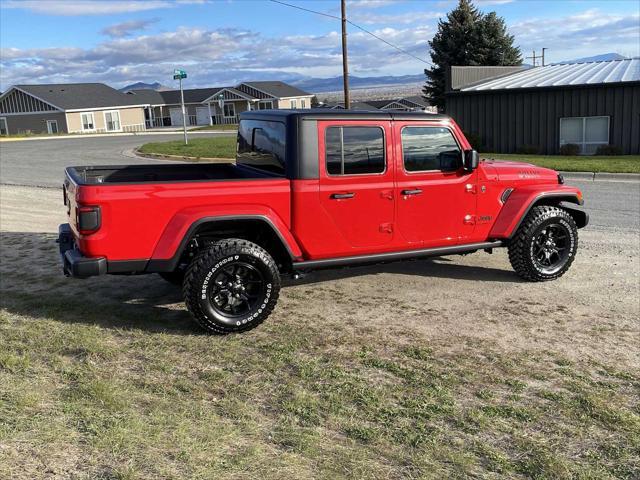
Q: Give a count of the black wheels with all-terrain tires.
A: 2